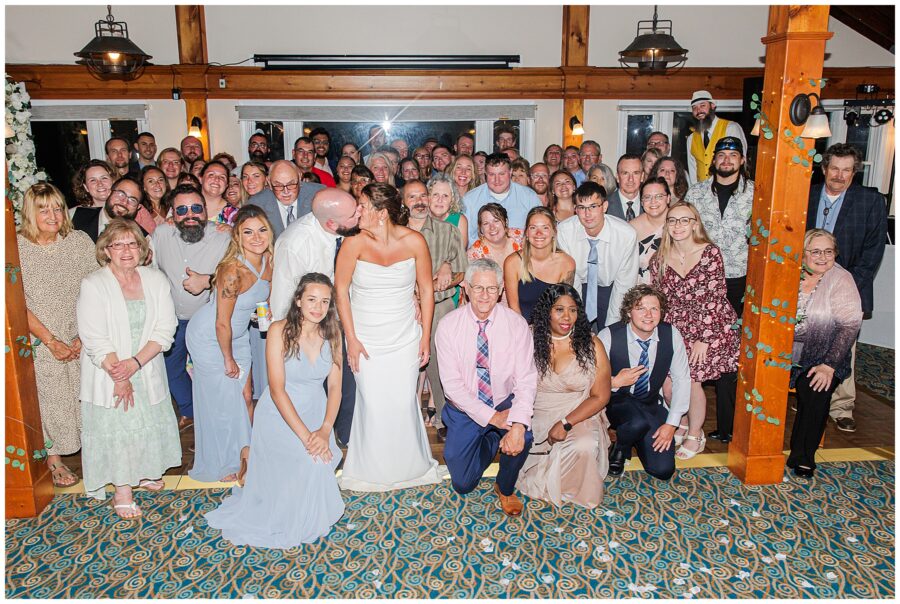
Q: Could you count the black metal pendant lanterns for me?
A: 2